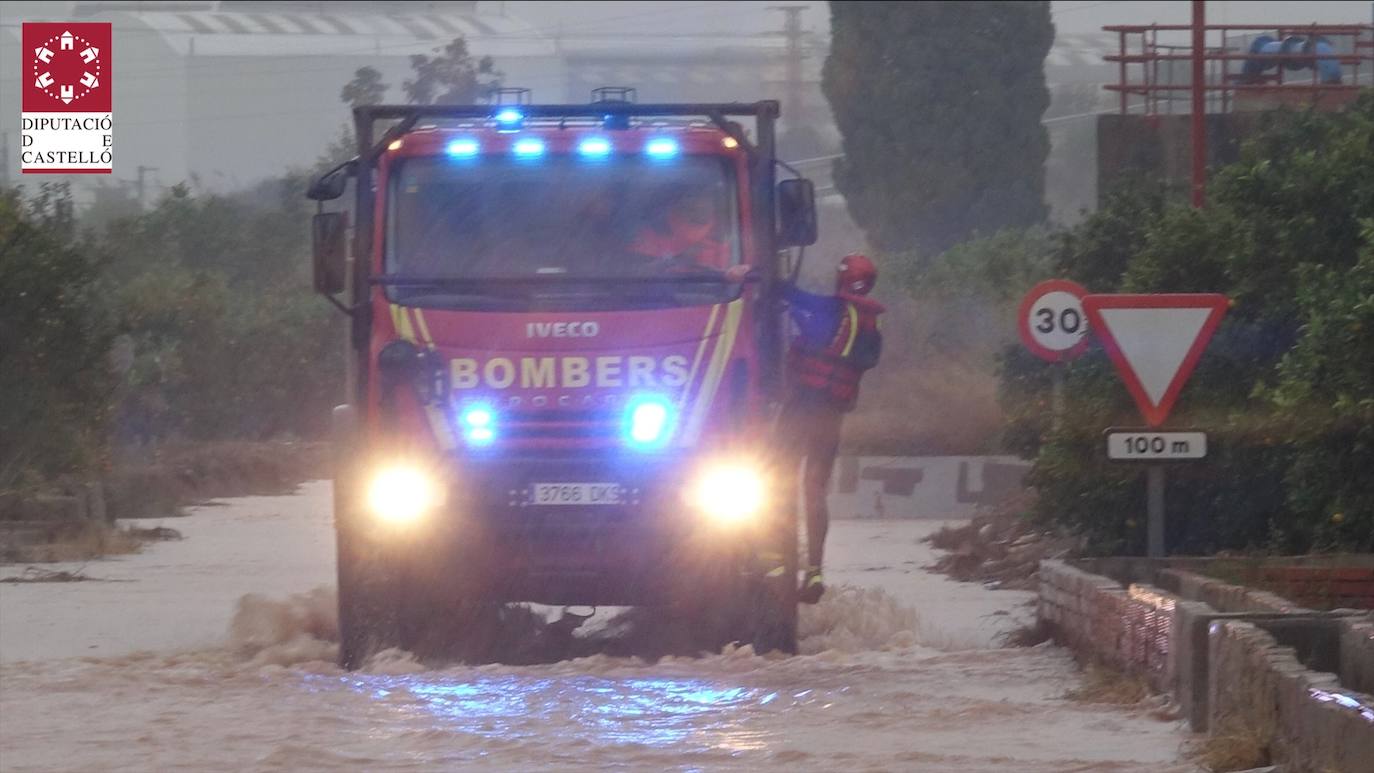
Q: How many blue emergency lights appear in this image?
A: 7